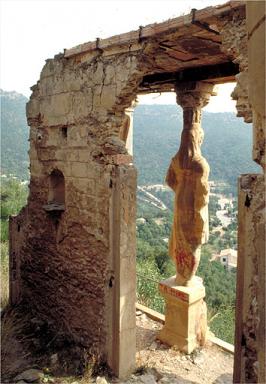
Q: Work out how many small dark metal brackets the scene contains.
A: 4